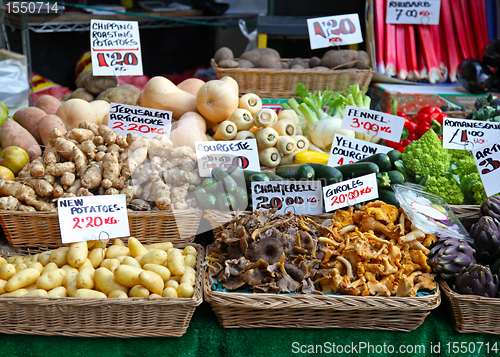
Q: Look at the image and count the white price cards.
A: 12